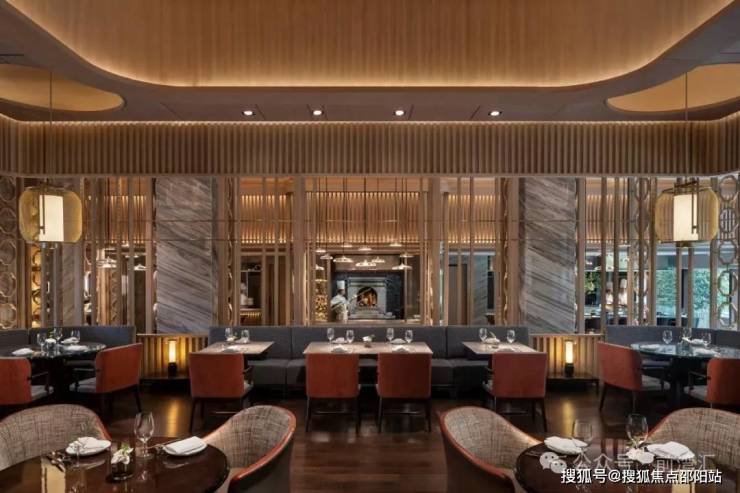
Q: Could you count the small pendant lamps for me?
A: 11